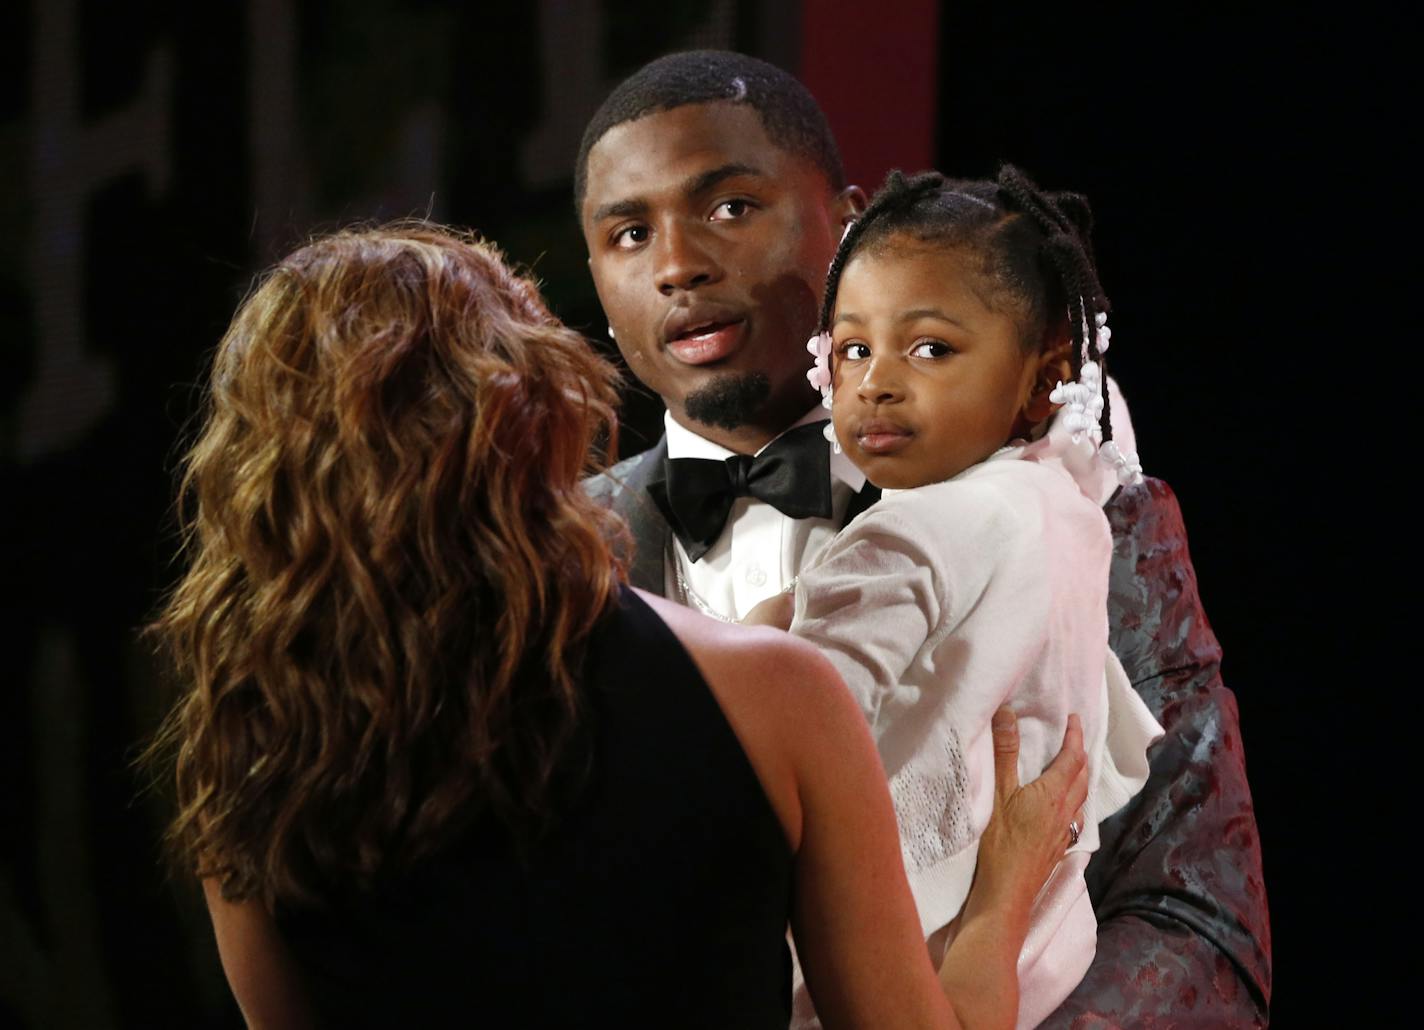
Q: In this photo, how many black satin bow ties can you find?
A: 1